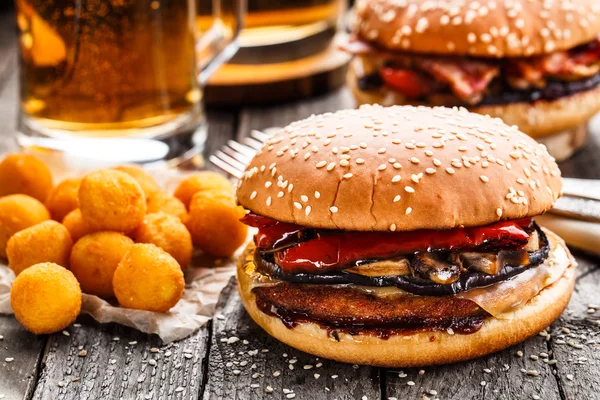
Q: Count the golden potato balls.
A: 14